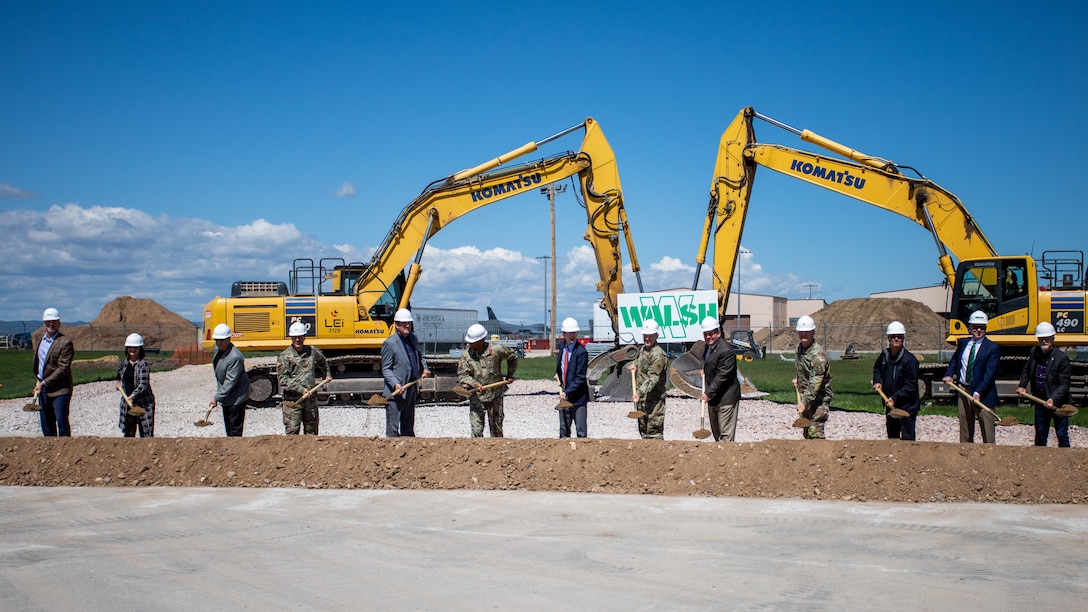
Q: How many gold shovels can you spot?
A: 13